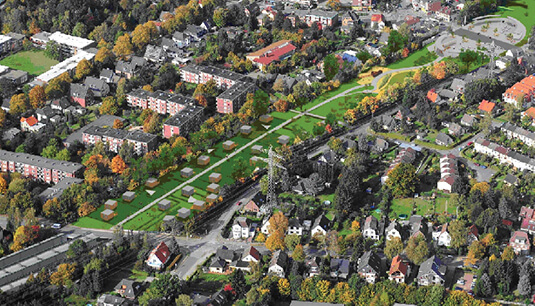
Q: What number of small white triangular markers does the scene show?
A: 4